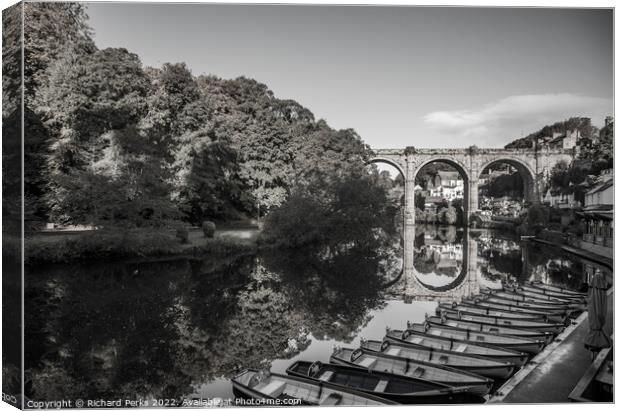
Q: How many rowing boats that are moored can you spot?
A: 15